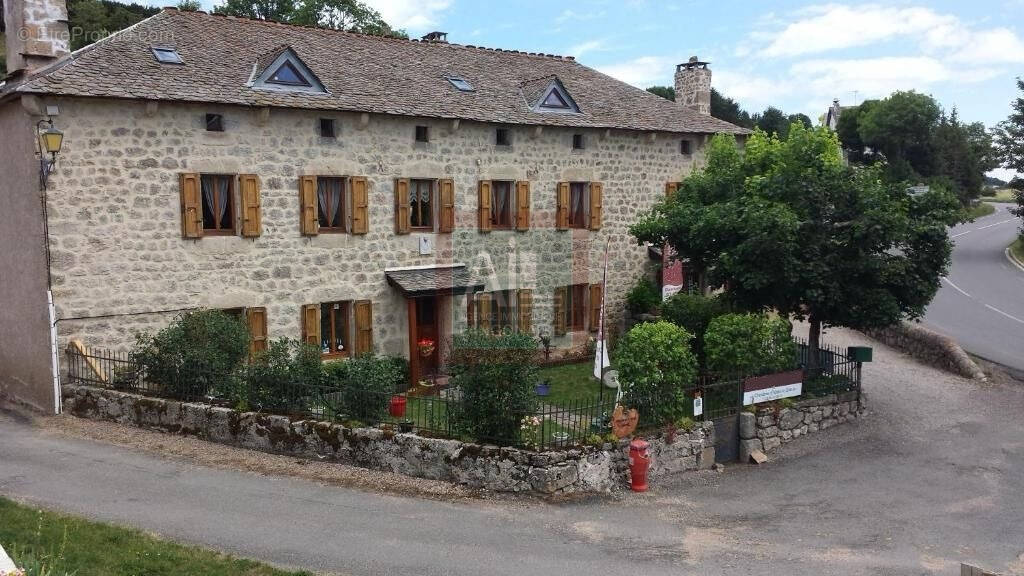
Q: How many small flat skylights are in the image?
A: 2